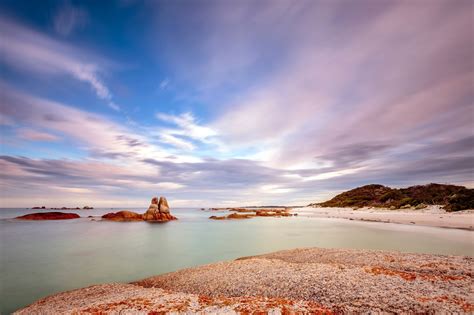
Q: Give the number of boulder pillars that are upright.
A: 2